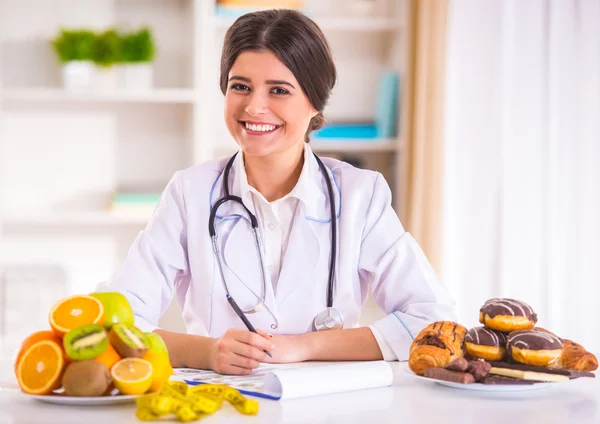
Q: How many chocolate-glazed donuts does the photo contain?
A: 3